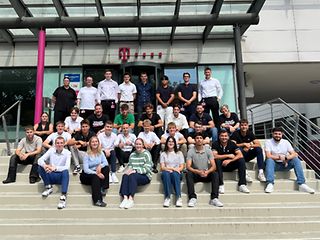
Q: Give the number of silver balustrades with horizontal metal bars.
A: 1